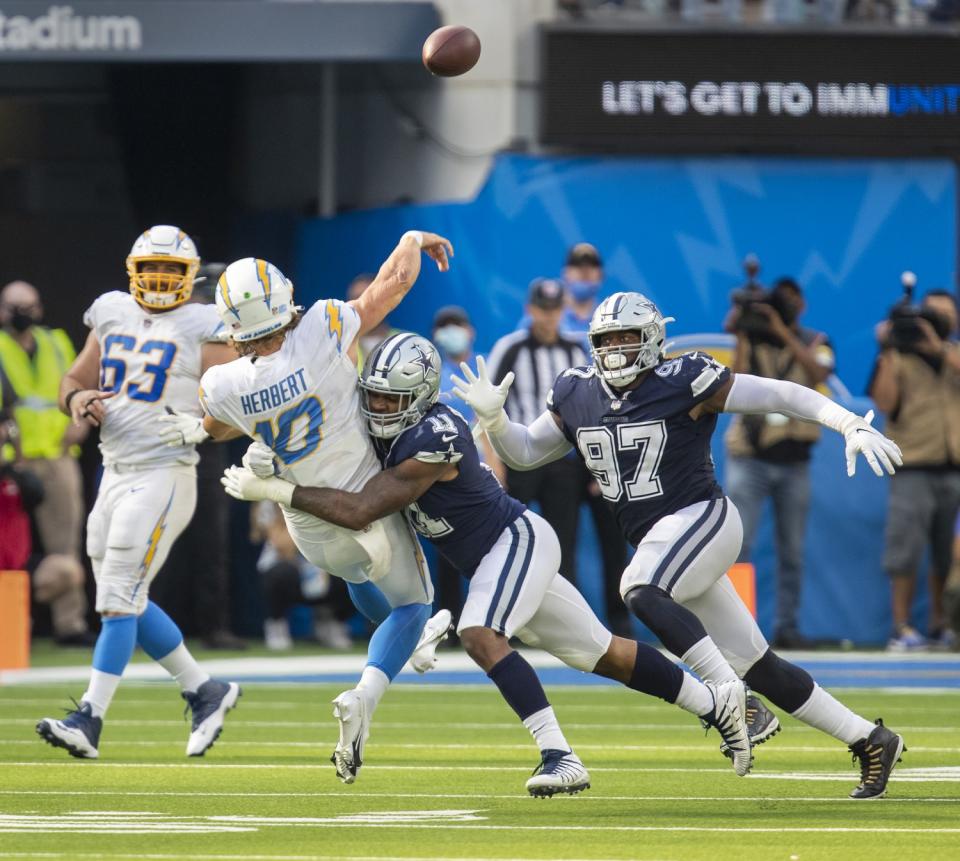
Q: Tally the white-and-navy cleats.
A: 4